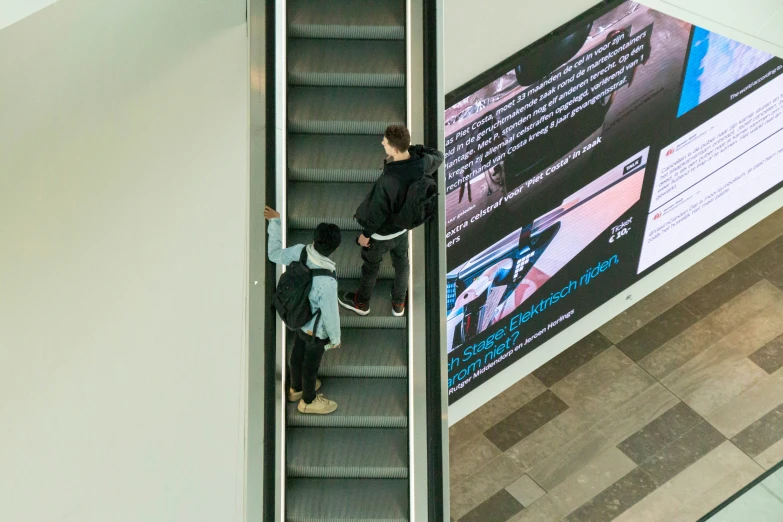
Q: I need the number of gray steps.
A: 11